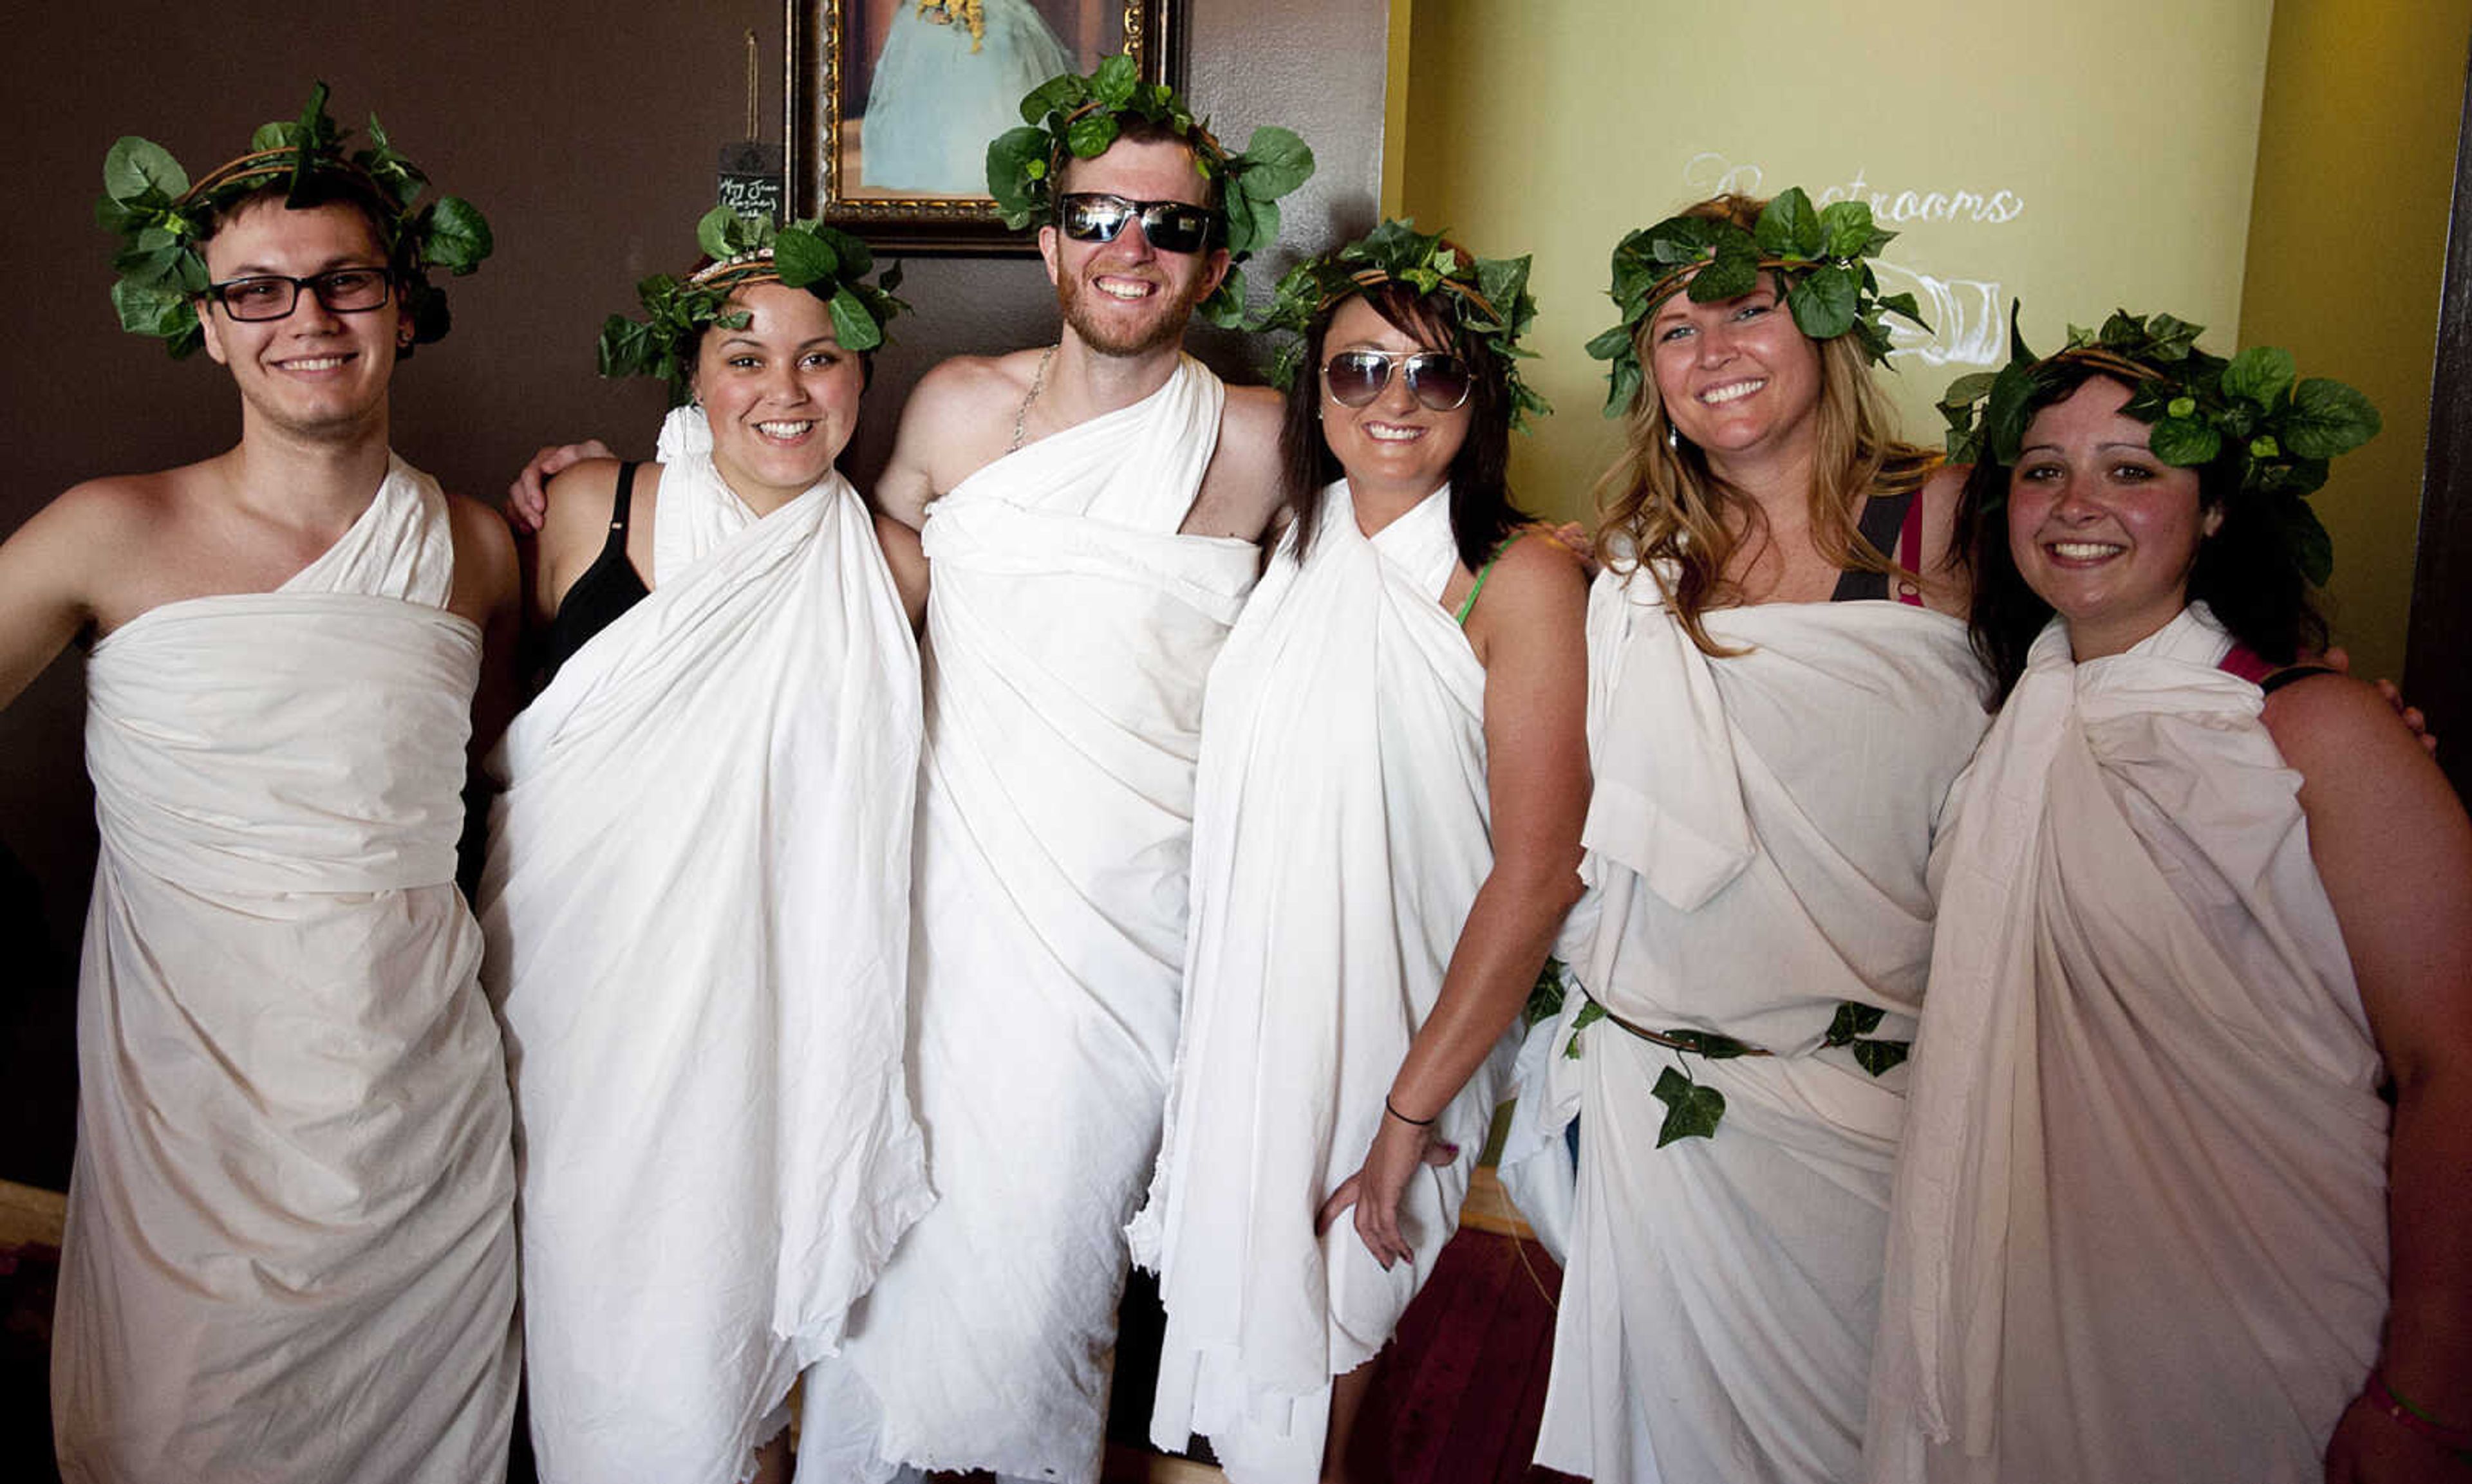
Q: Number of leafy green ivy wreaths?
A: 6